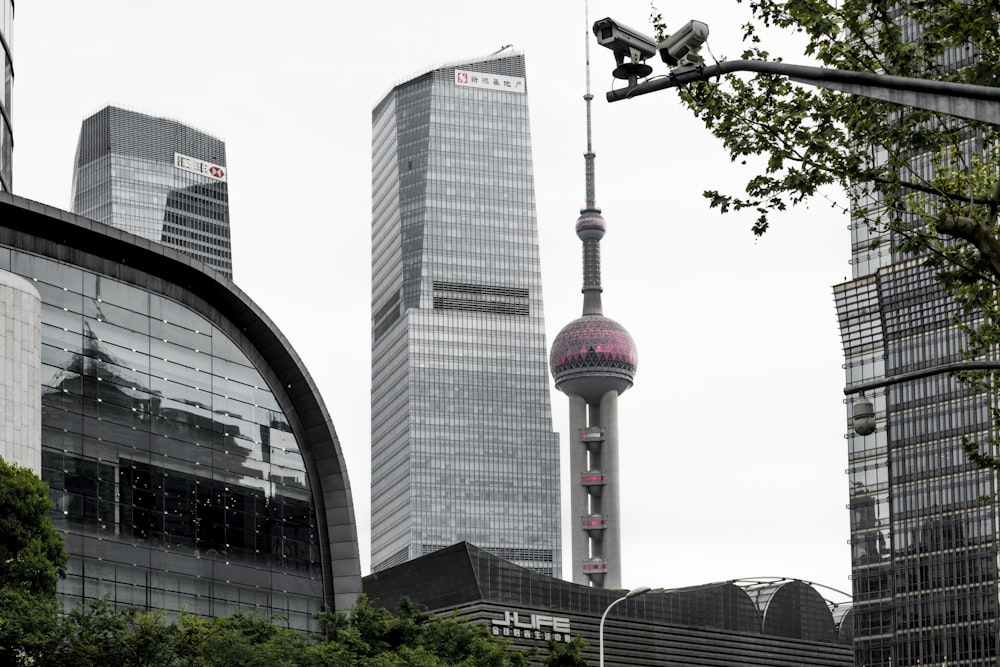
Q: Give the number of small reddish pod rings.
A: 4